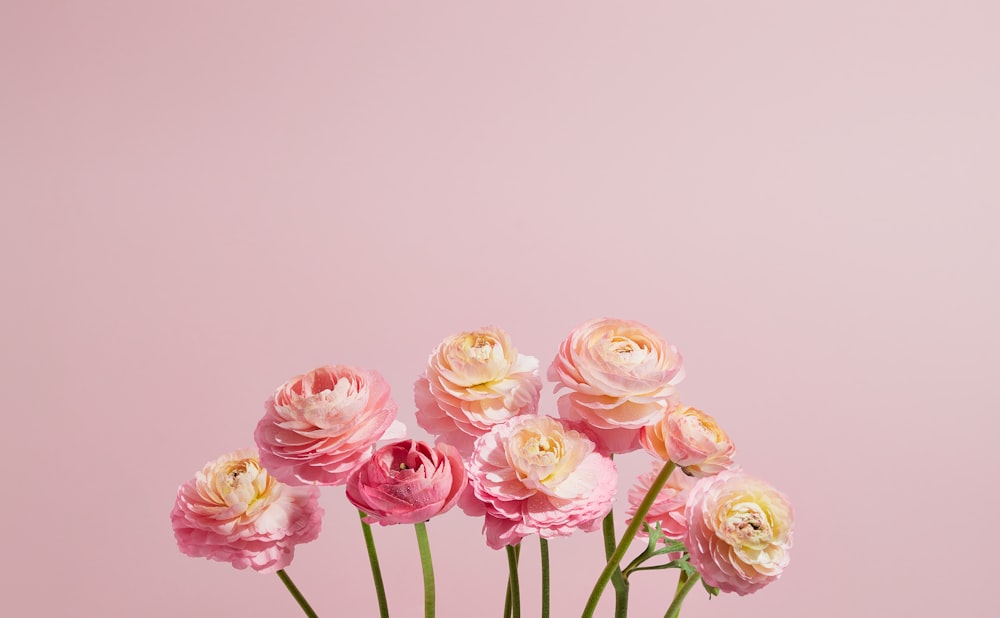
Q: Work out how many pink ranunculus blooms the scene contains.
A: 9